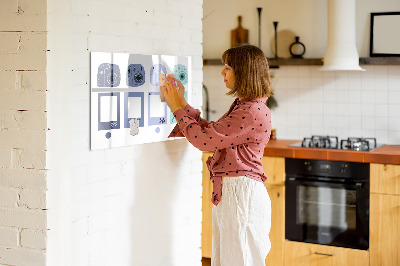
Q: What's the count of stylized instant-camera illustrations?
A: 4